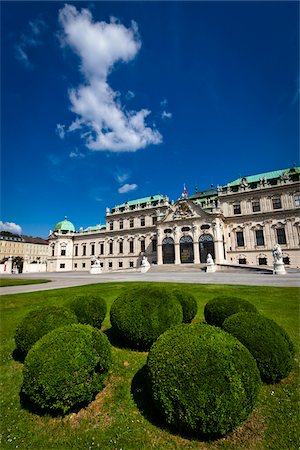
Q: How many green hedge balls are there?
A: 8